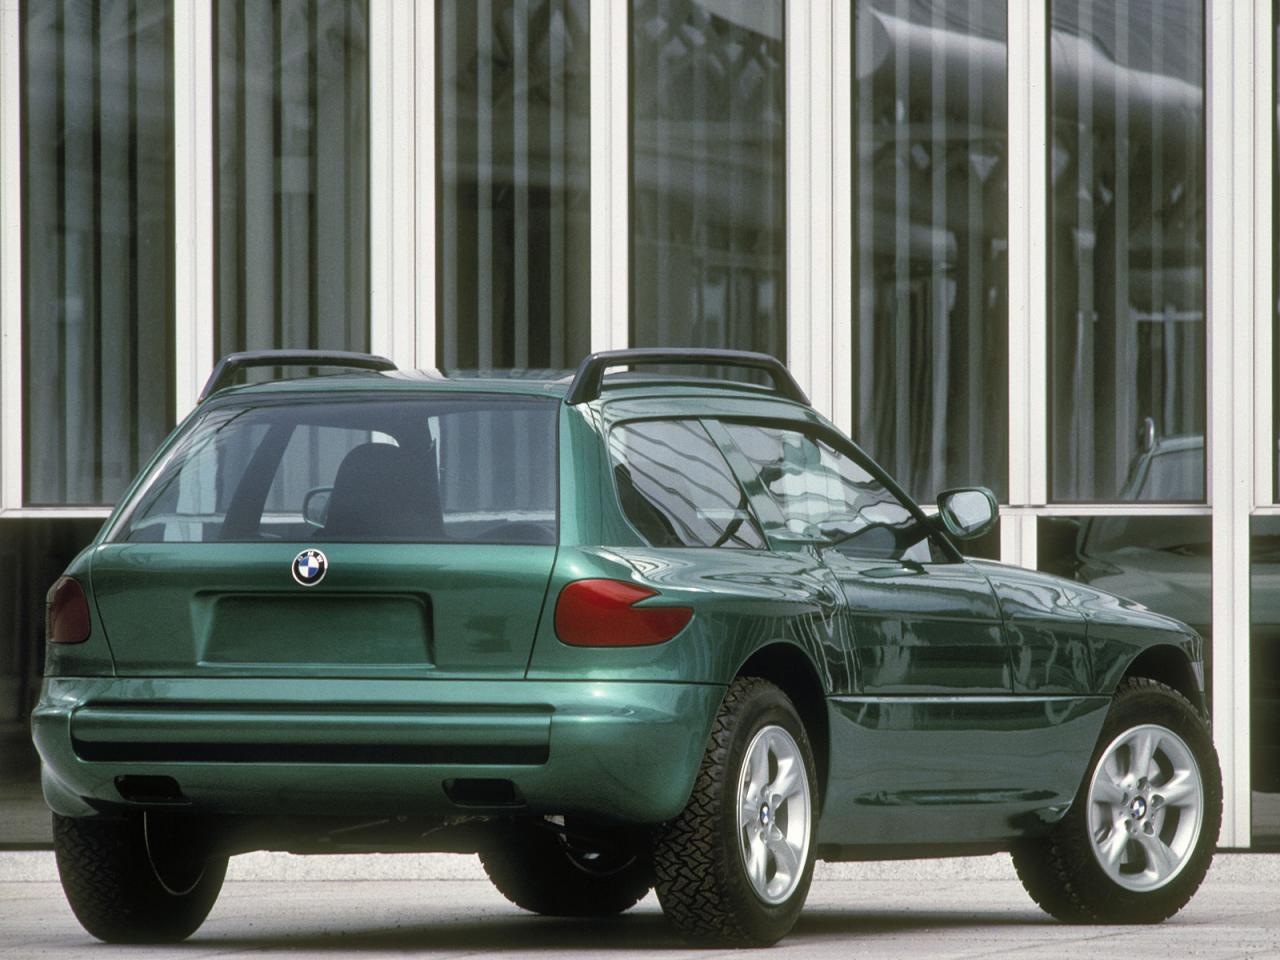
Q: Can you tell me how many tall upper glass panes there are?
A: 6